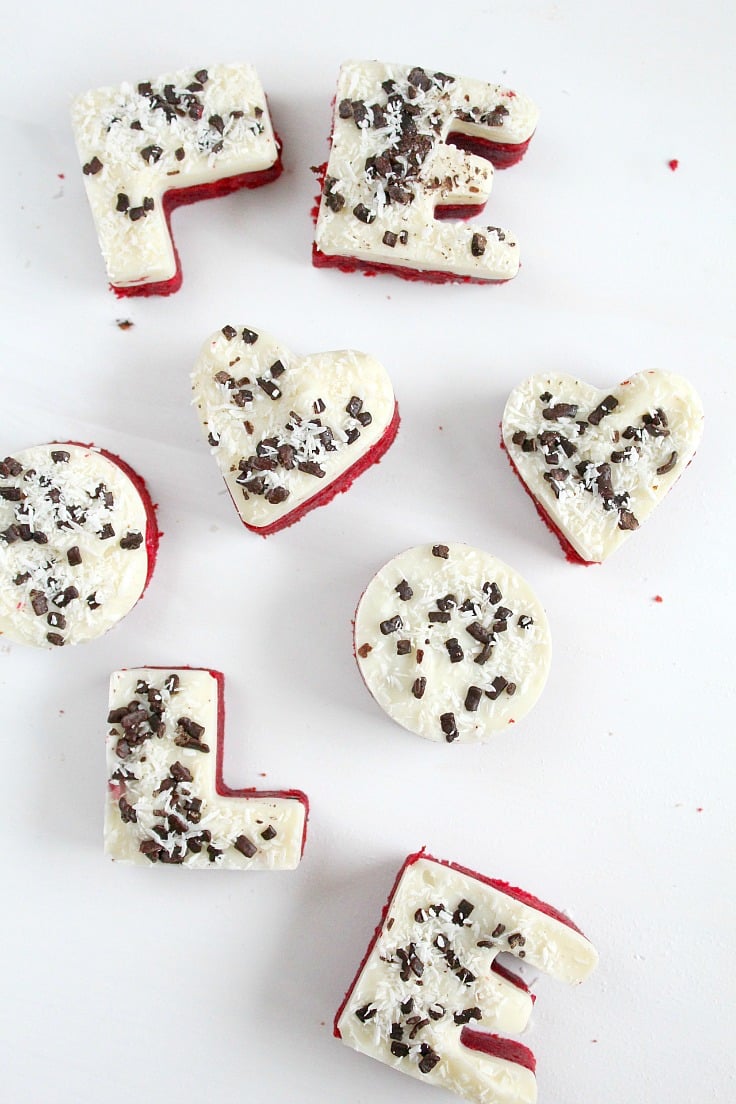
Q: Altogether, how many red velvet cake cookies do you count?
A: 8